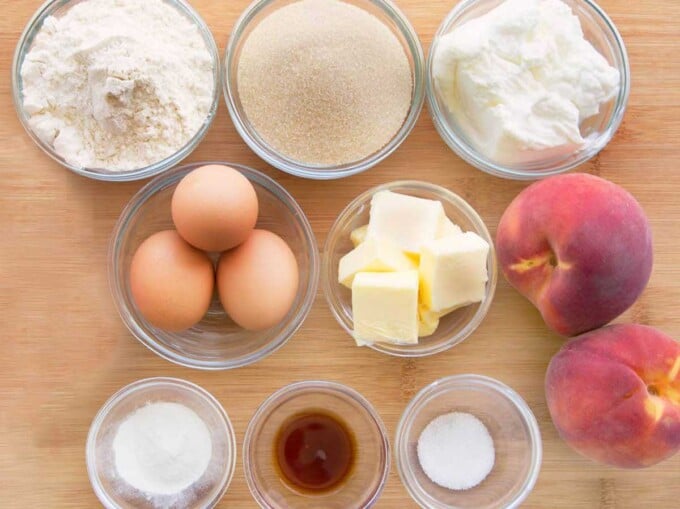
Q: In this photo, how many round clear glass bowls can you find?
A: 8